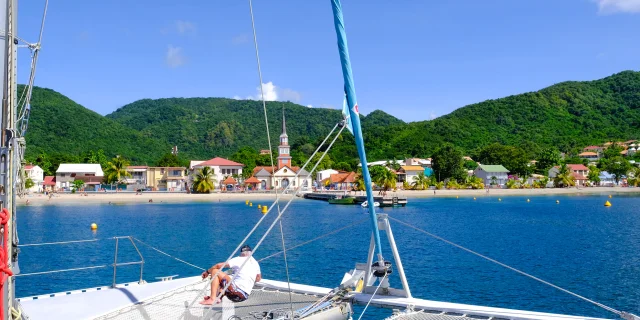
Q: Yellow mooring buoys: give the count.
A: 12